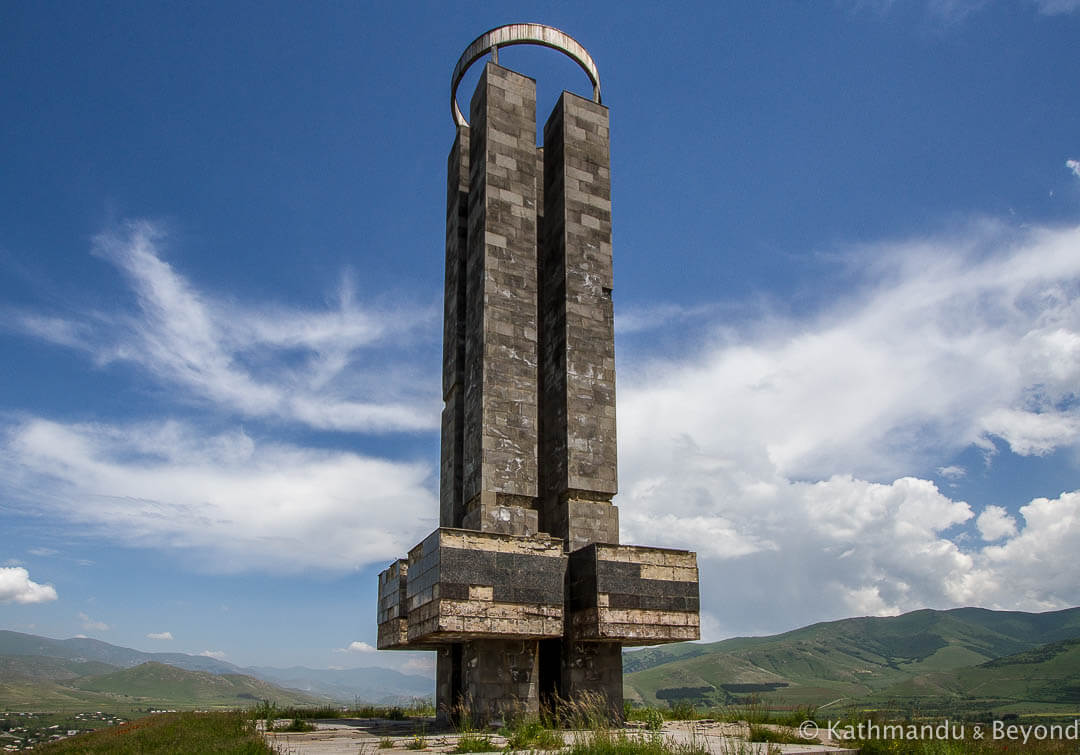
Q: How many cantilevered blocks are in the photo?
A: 3